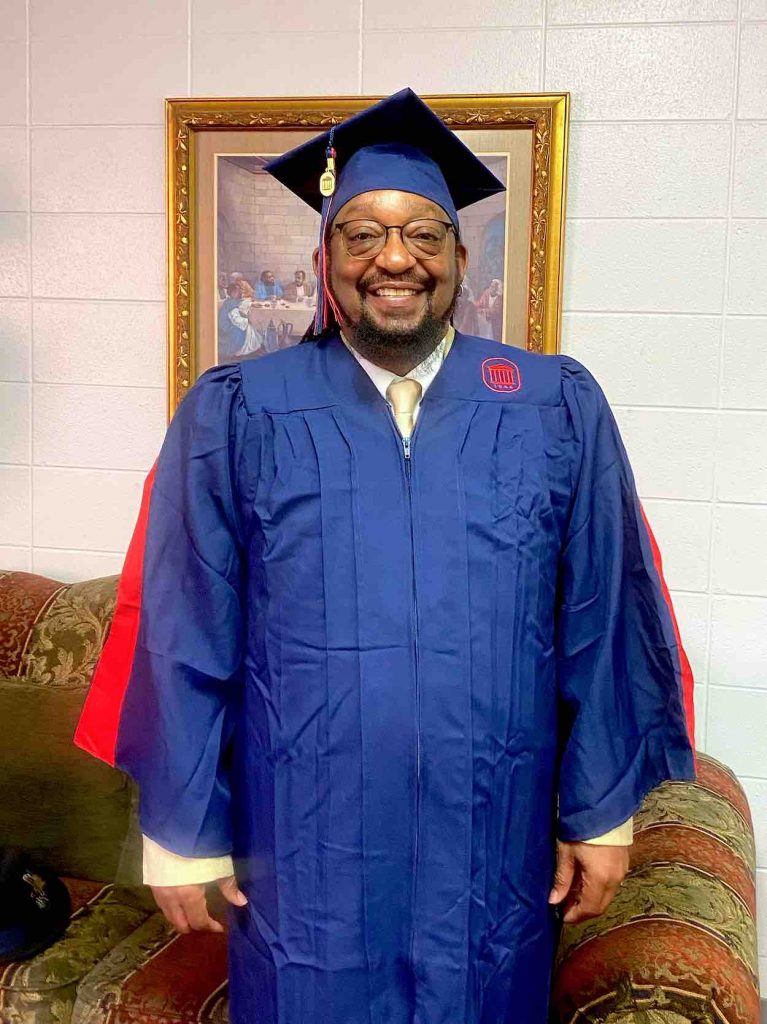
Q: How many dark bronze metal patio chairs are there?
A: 0